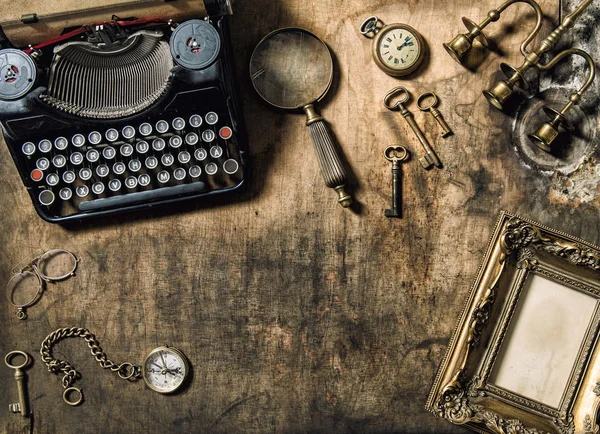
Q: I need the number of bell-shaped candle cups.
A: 3